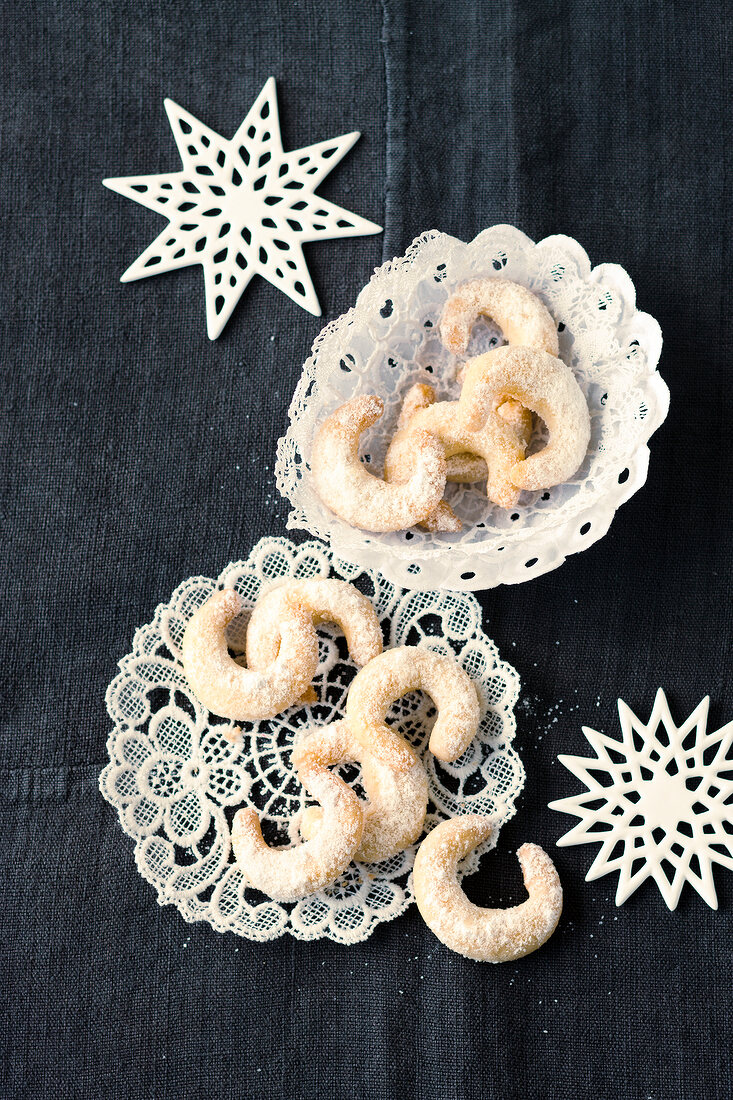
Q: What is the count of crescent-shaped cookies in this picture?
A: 11